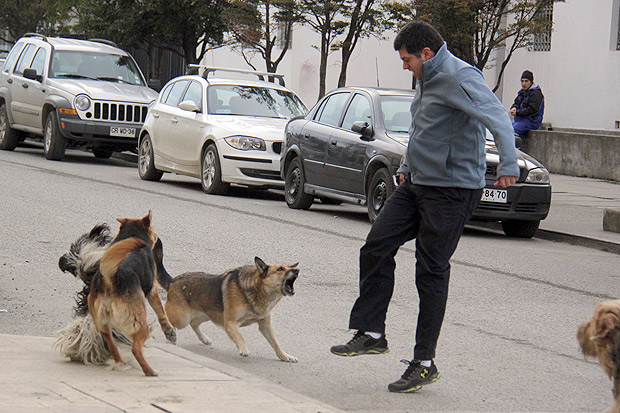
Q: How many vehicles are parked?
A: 3